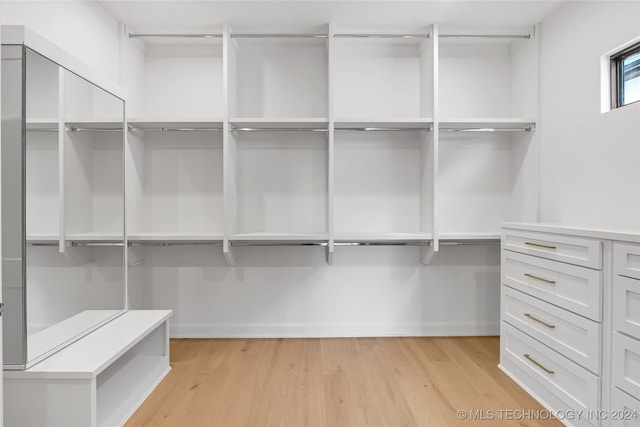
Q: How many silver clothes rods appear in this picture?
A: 12